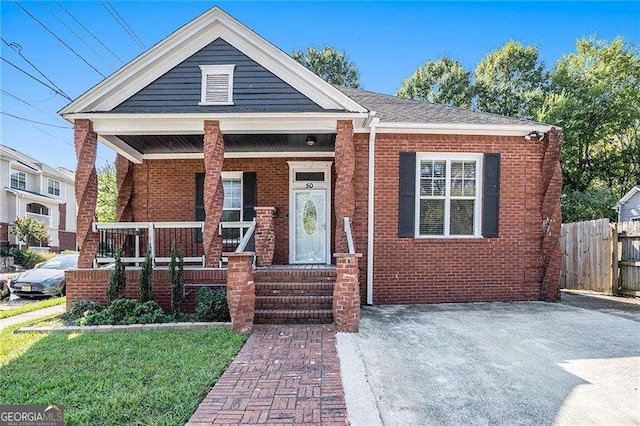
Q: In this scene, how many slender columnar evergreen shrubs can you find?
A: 3